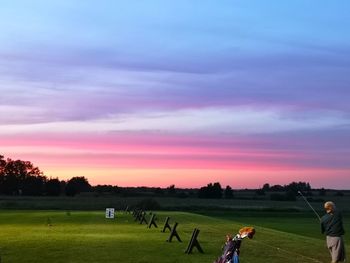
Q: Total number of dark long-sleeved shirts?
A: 1